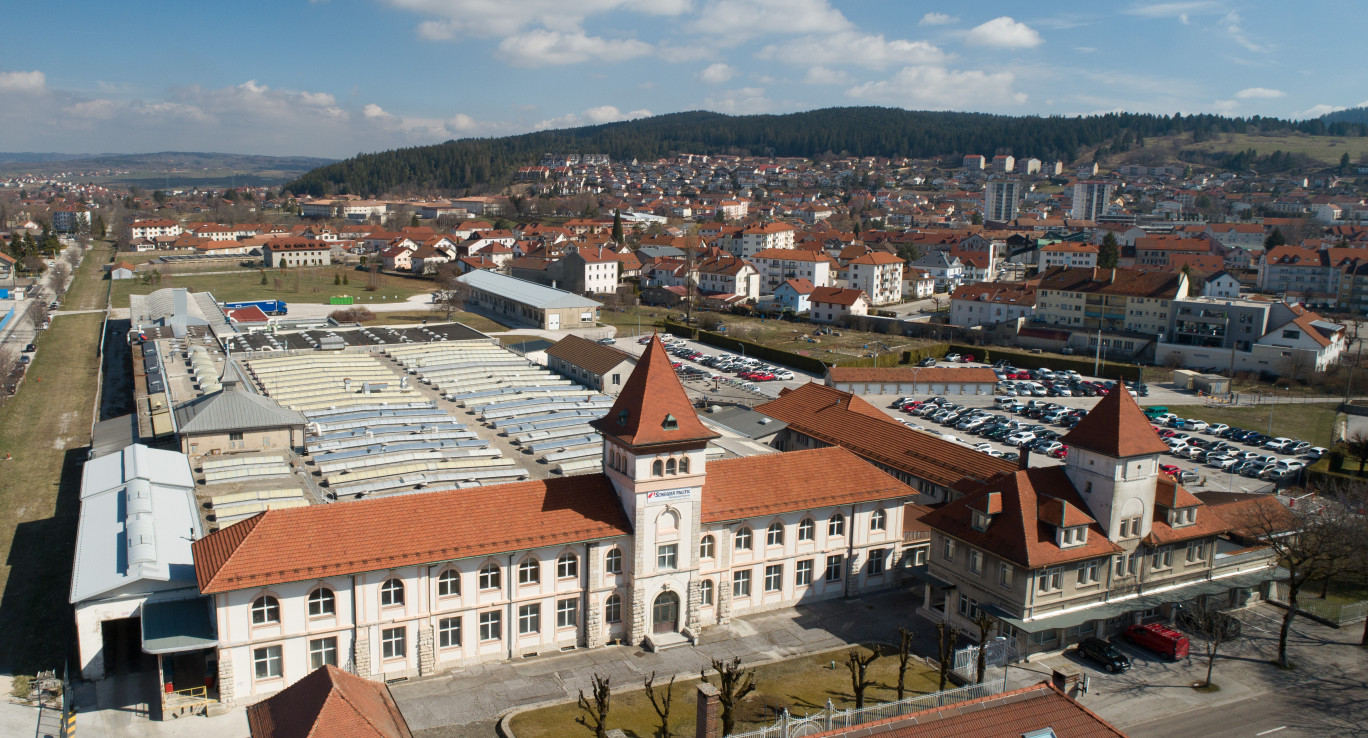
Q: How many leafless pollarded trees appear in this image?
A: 7